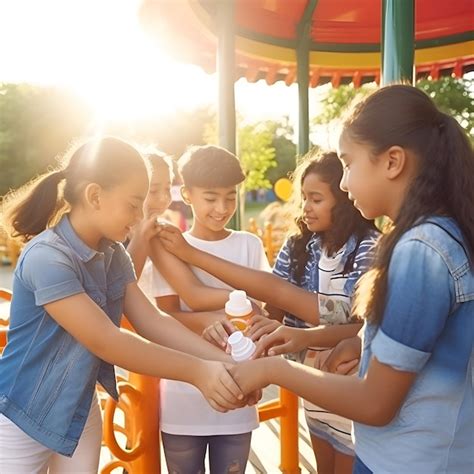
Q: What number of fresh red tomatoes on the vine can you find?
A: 0